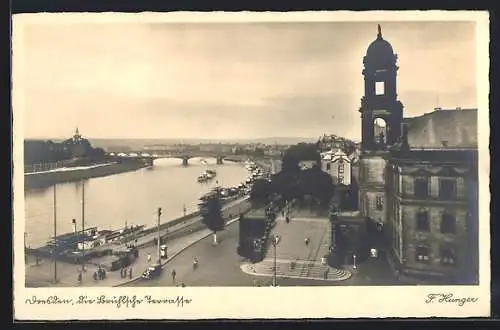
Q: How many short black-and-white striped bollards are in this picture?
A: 0